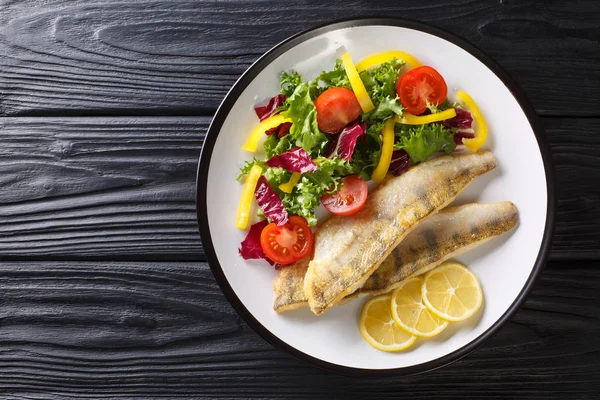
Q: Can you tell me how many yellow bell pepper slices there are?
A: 8